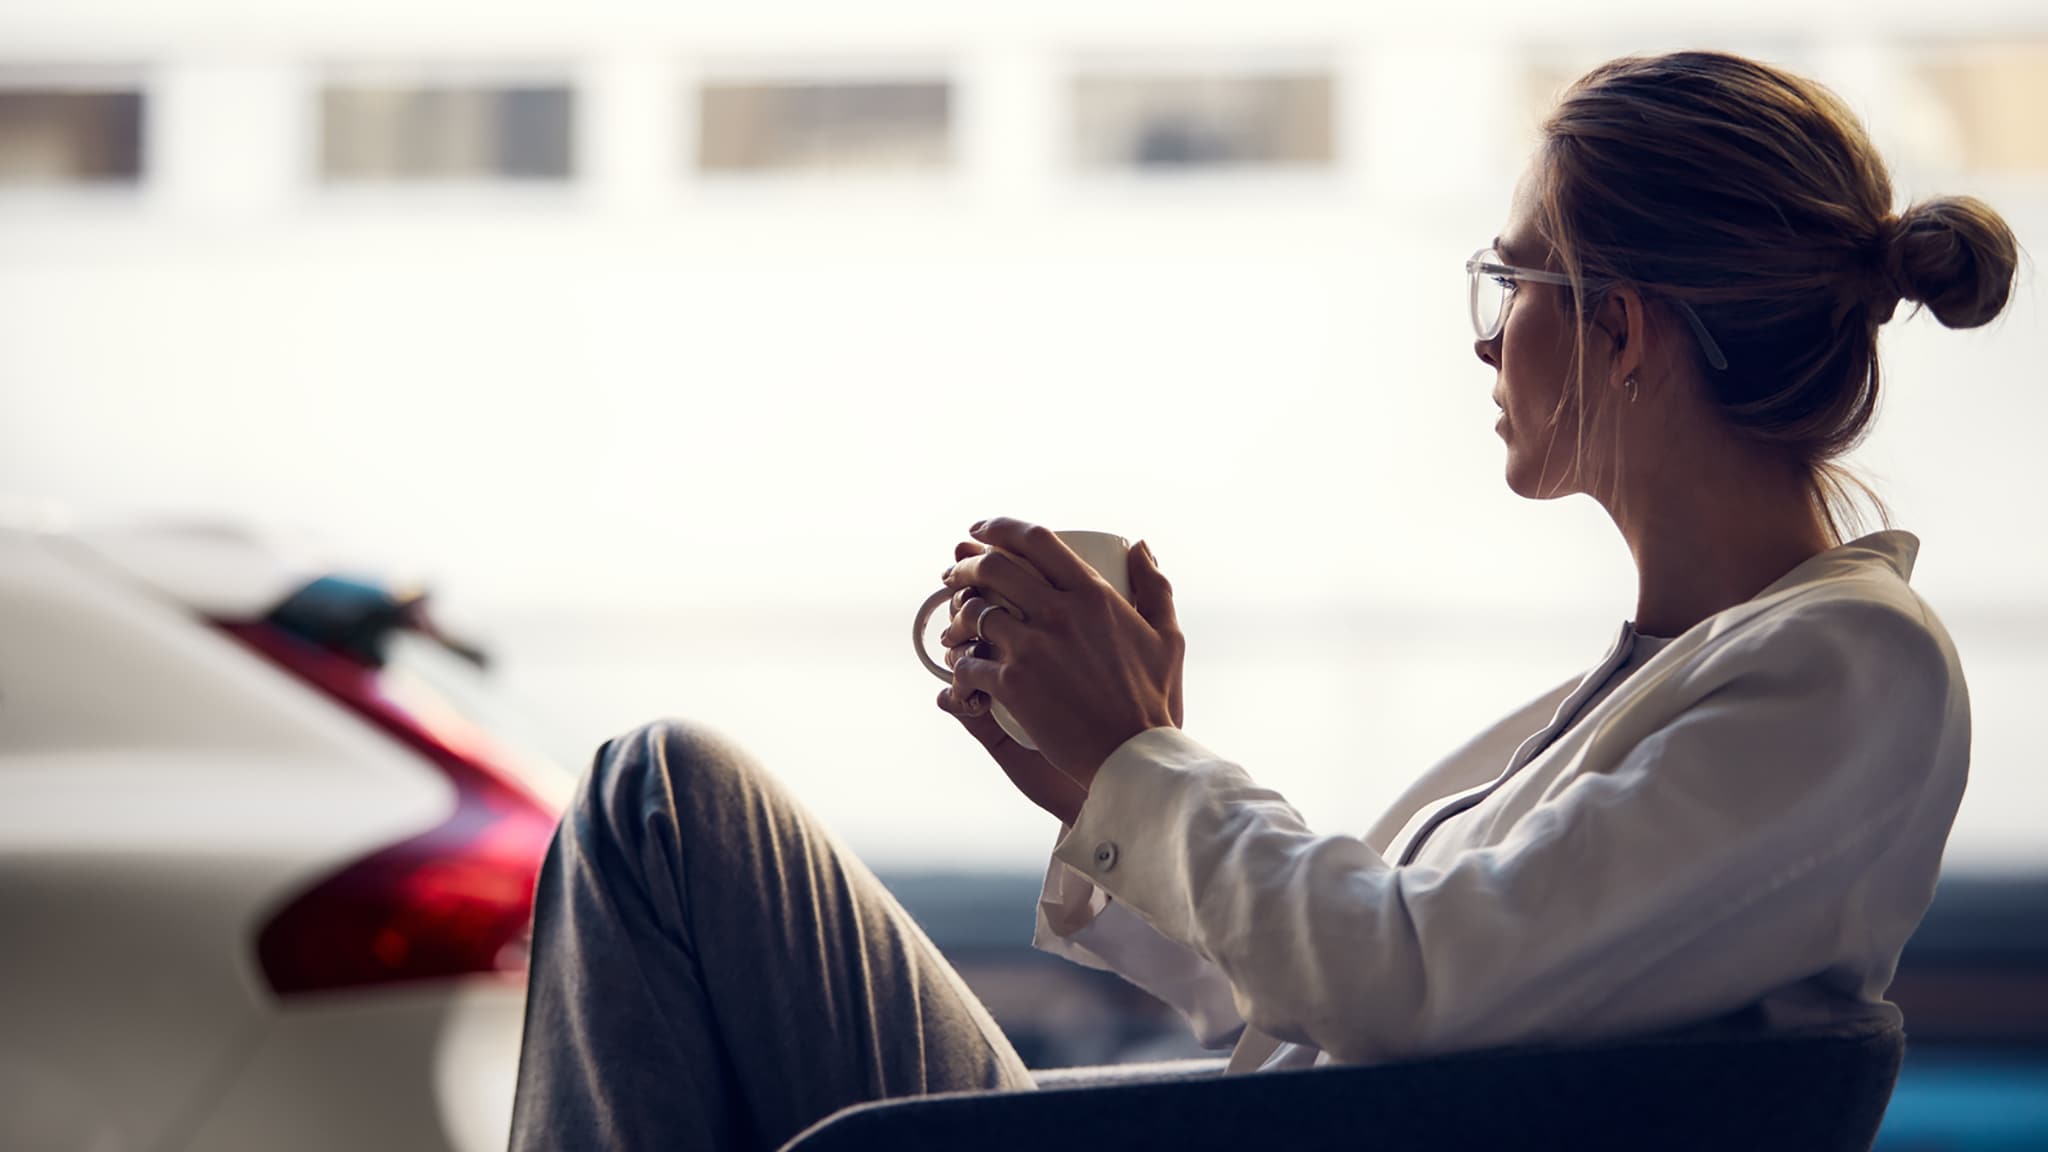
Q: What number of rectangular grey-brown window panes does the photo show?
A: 4